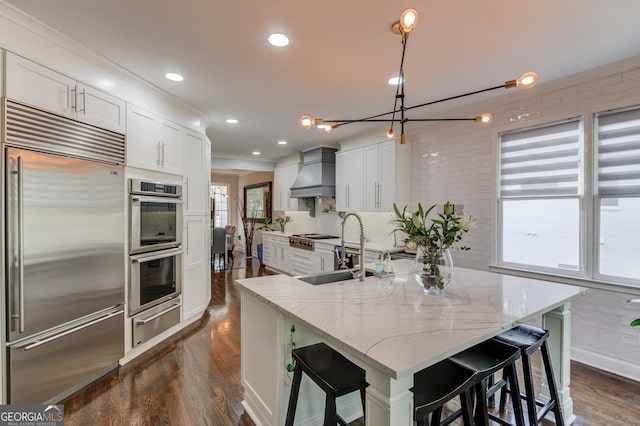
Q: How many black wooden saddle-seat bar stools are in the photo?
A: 4